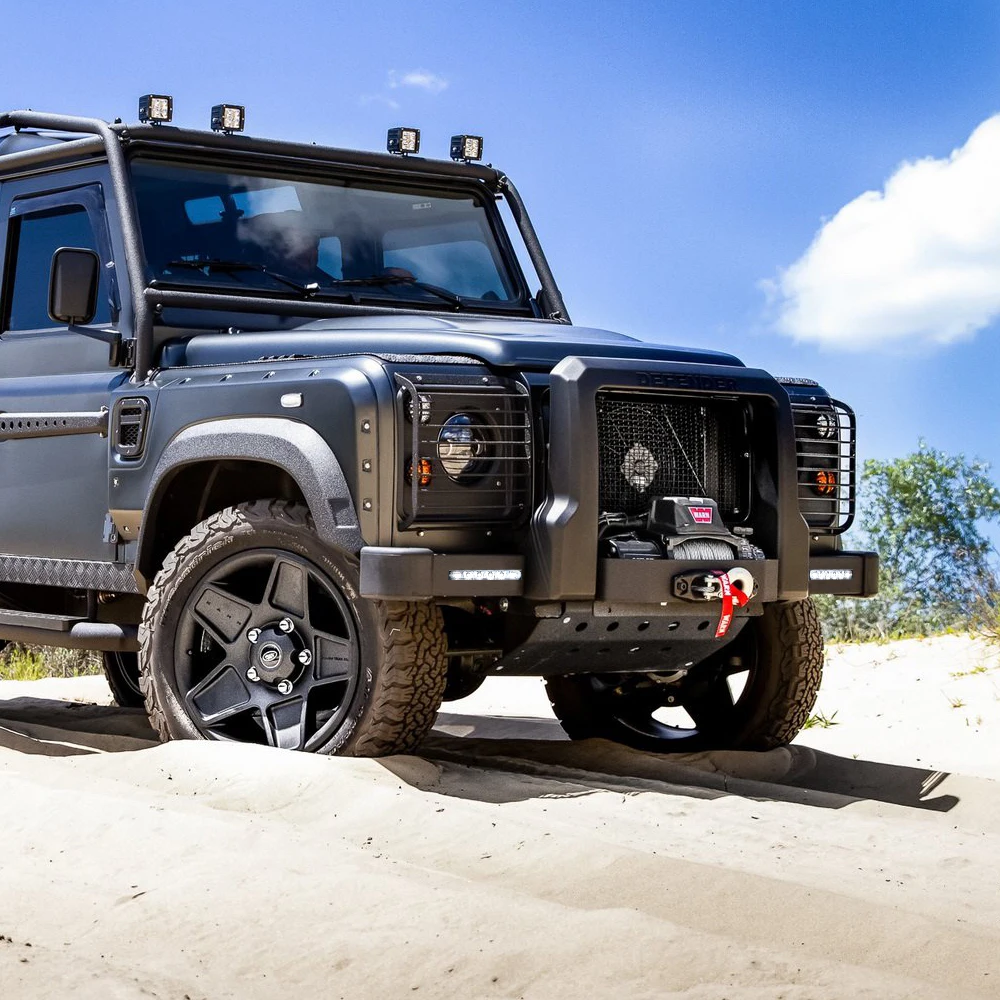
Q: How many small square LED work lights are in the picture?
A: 4